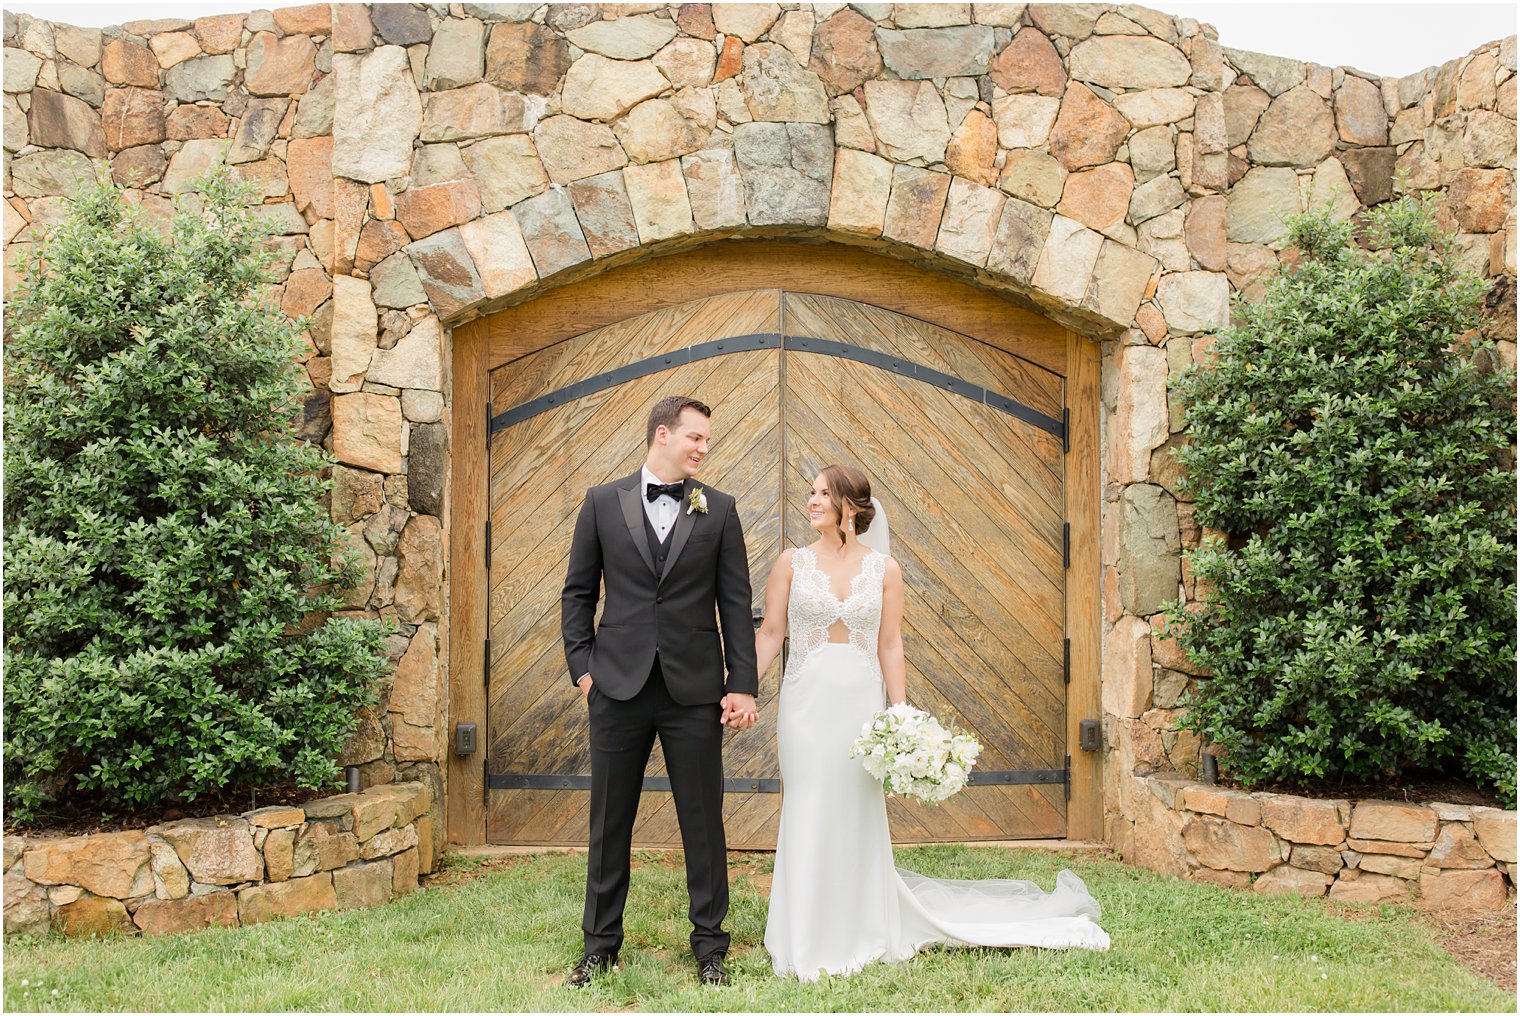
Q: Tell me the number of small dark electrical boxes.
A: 2